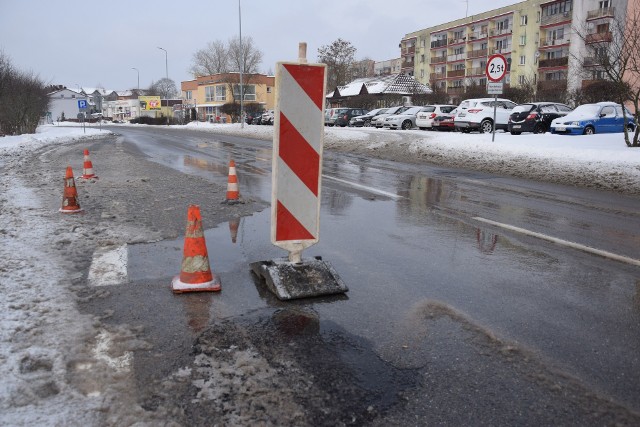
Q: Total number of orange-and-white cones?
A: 4